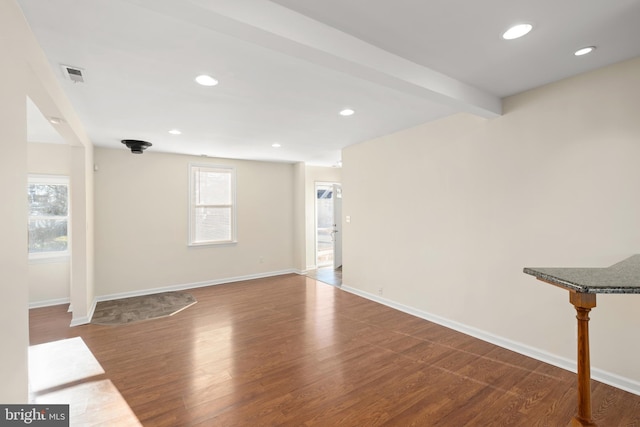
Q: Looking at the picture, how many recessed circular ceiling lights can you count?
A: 6